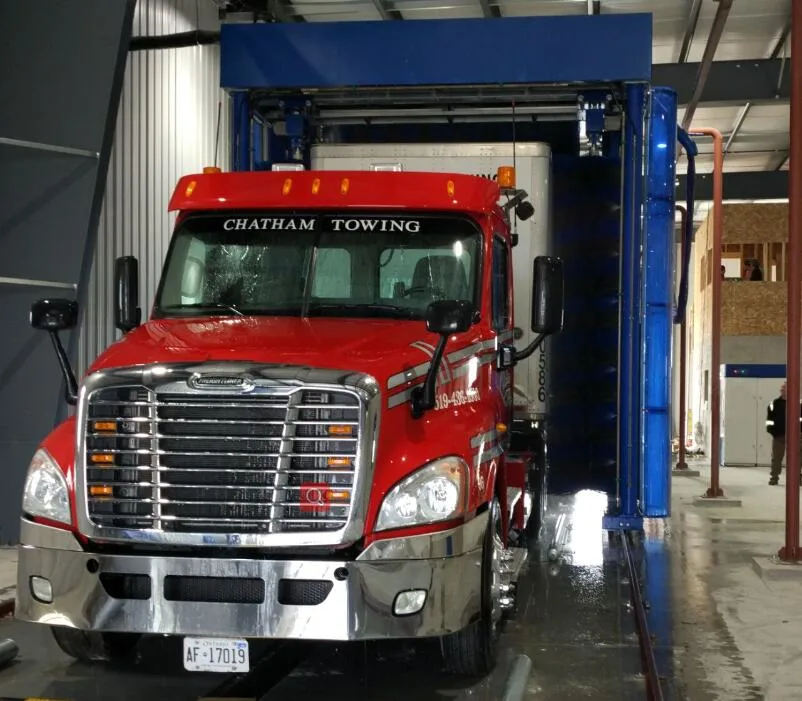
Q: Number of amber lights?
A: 14